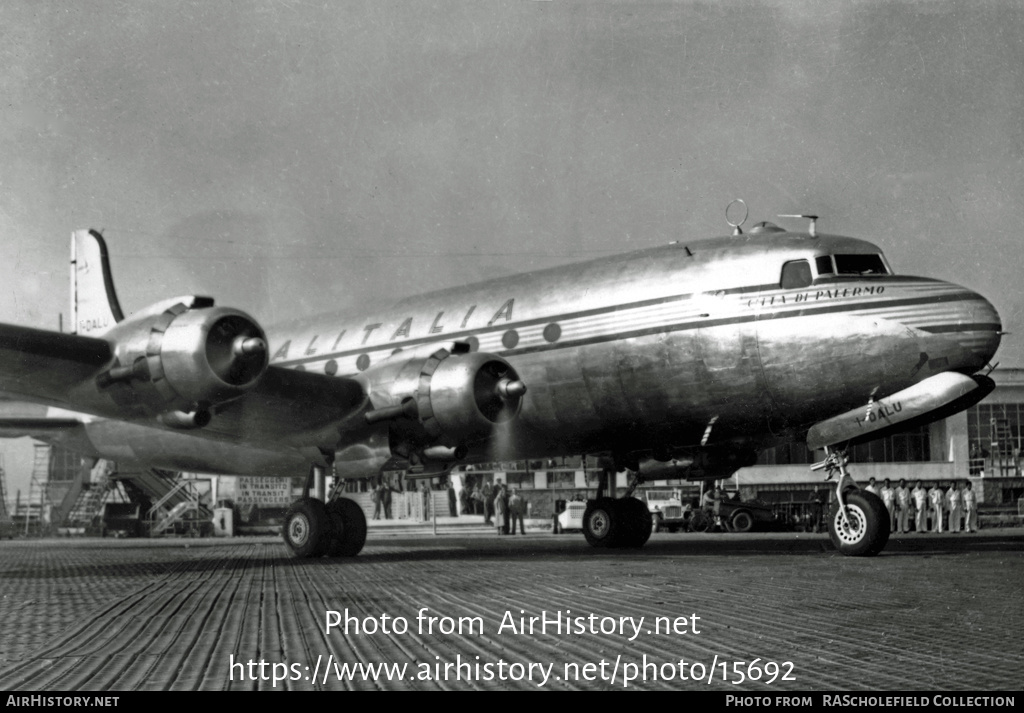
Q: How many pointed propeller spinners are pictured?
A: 2